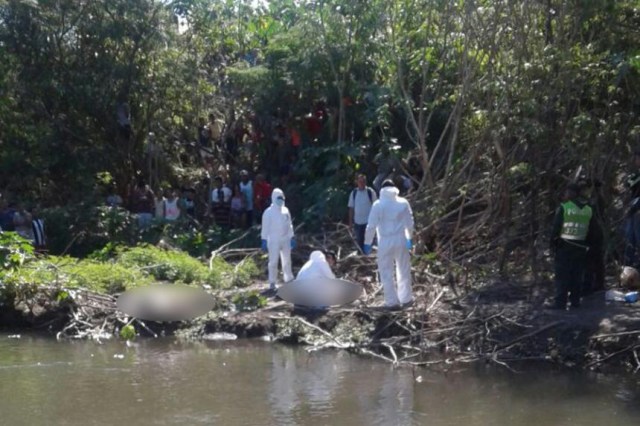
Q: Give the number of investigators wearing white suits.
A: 3